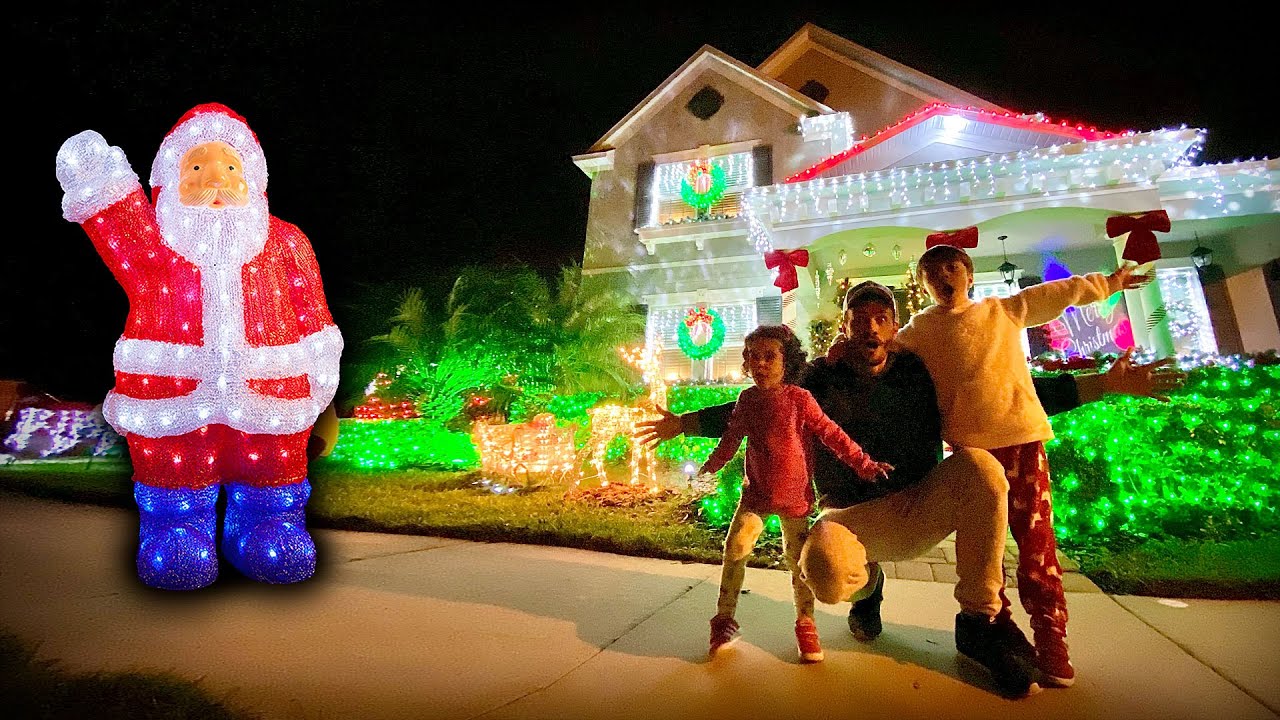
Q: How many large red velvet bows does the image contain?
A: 3